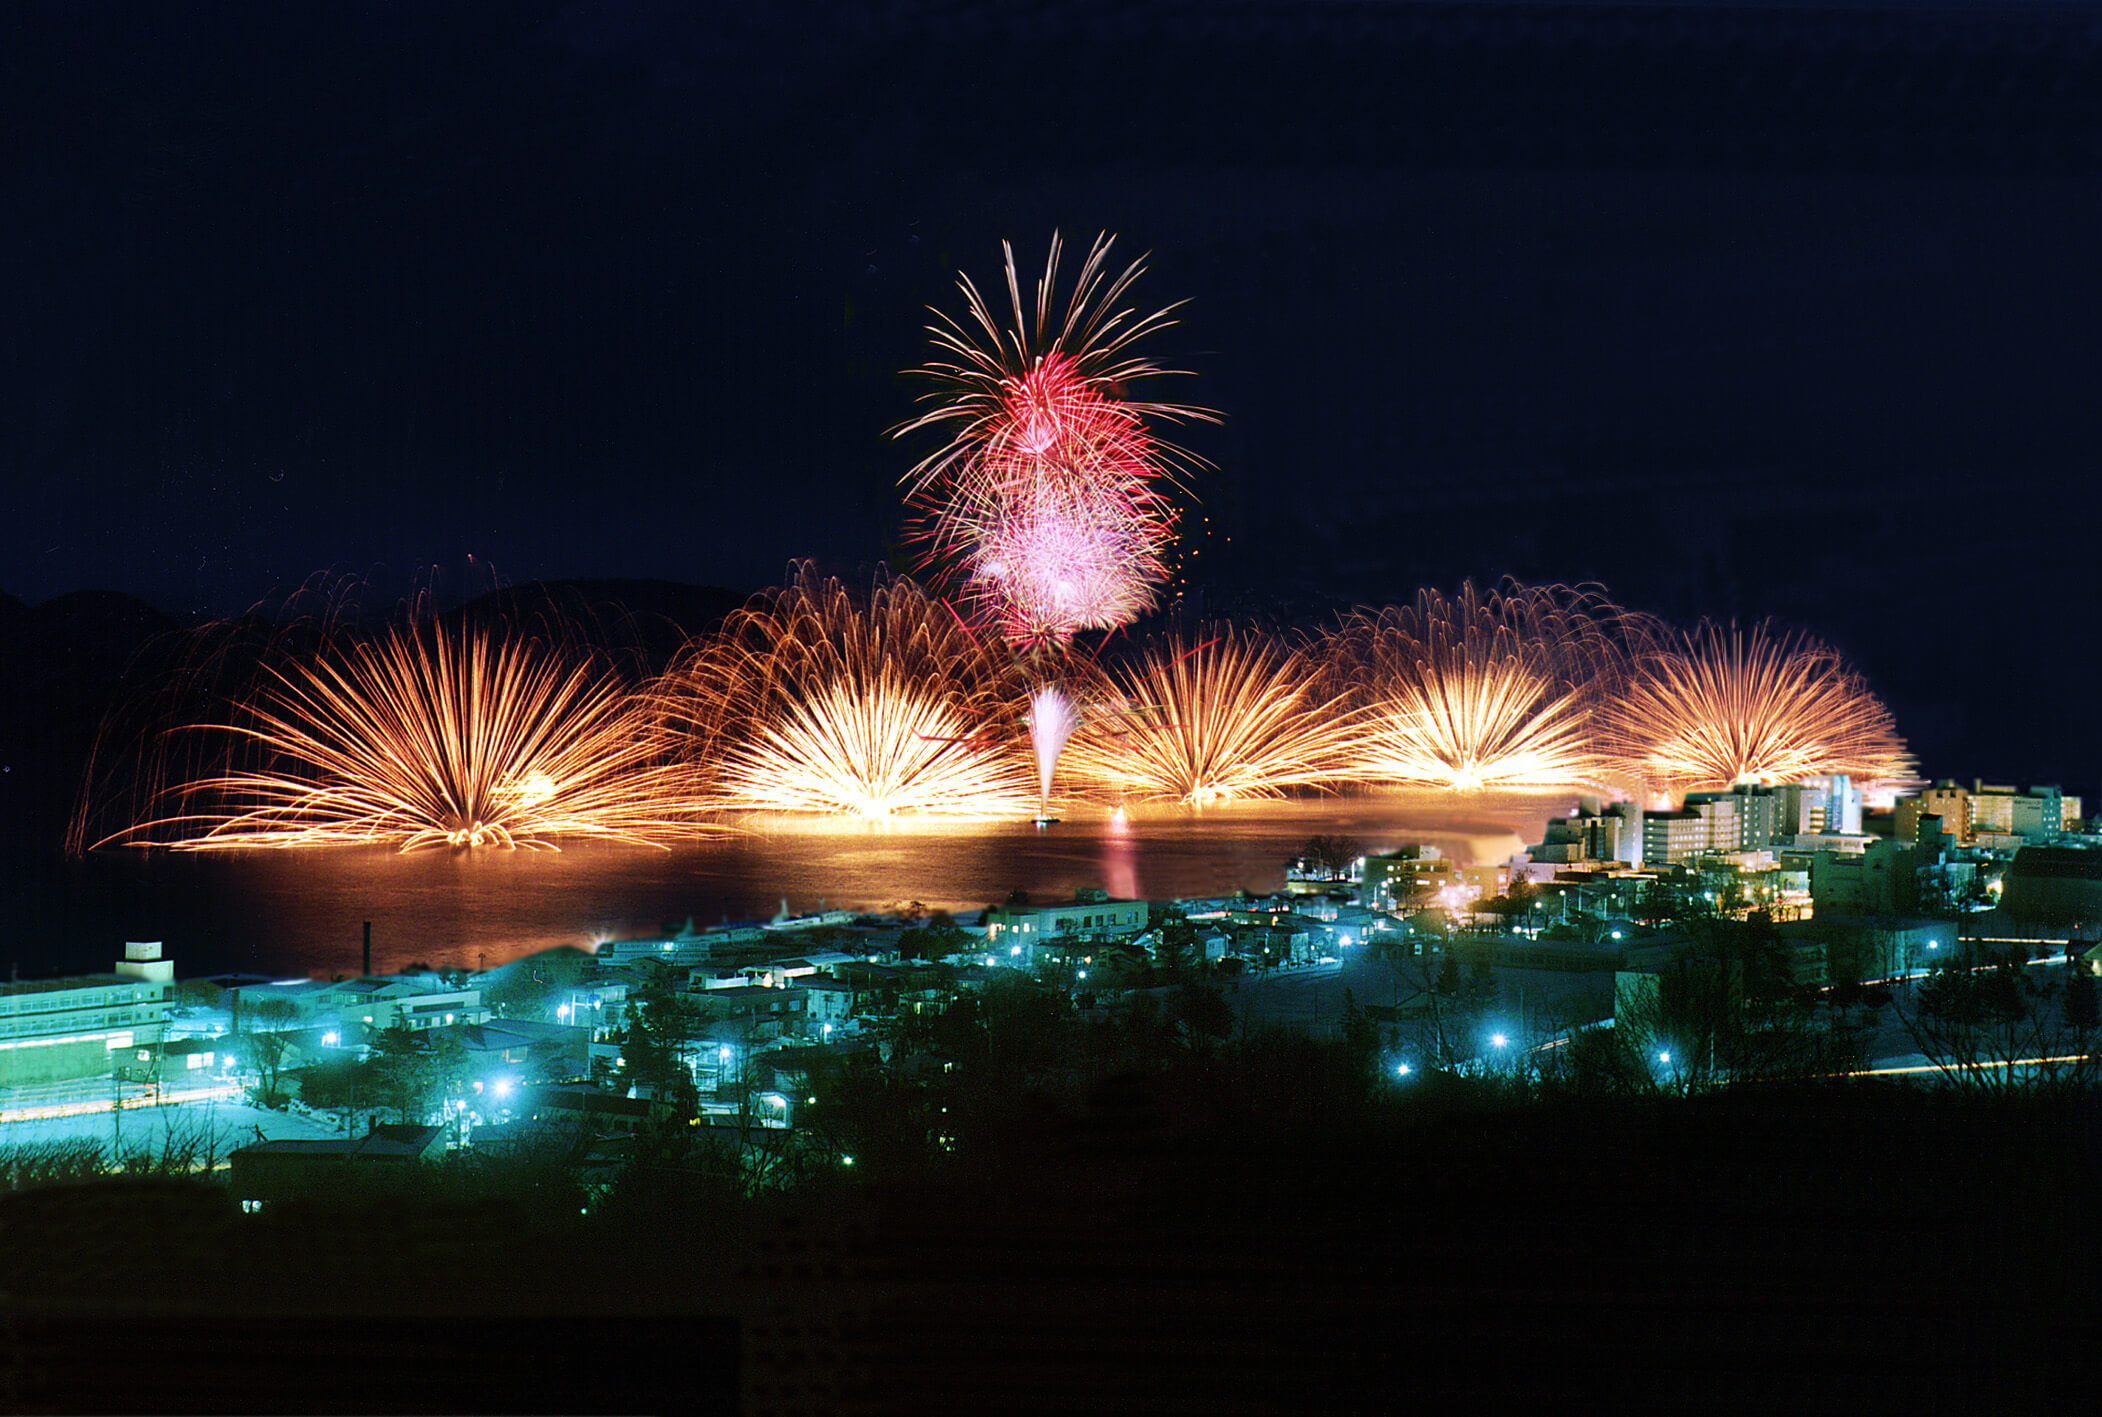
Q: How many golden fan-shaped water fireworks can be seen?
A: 5